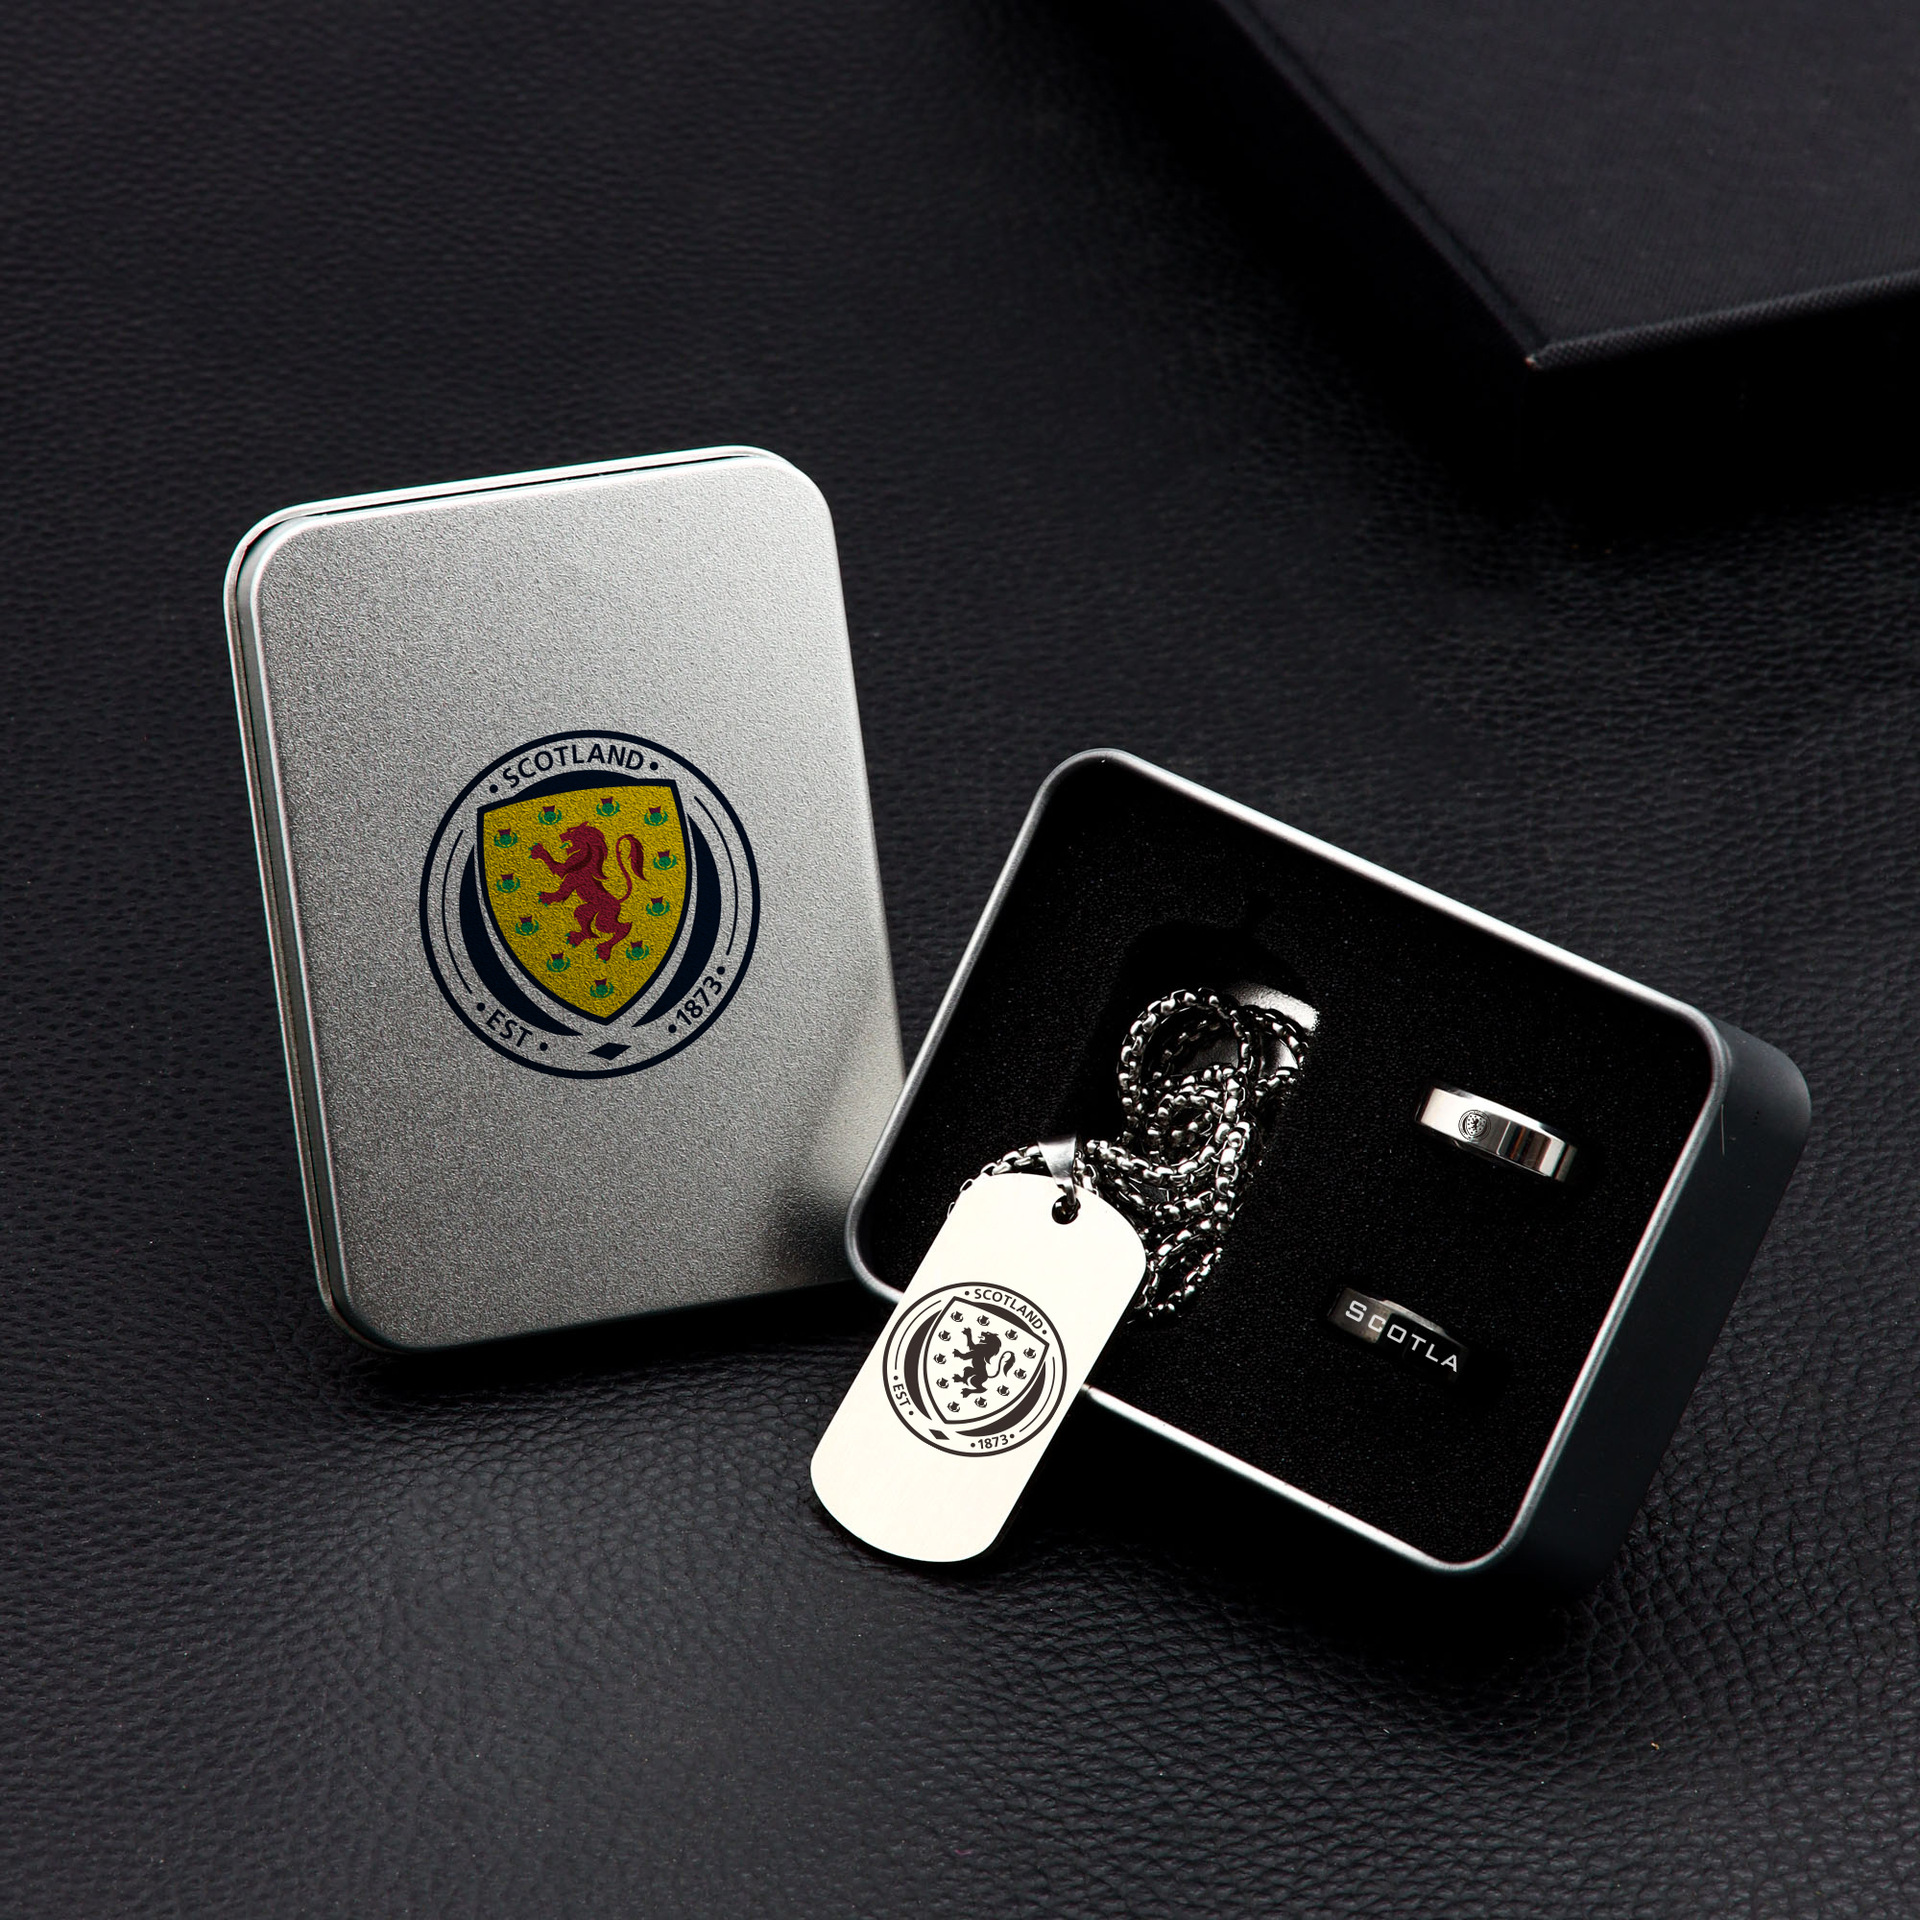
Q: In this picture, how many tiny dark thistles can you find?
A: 11